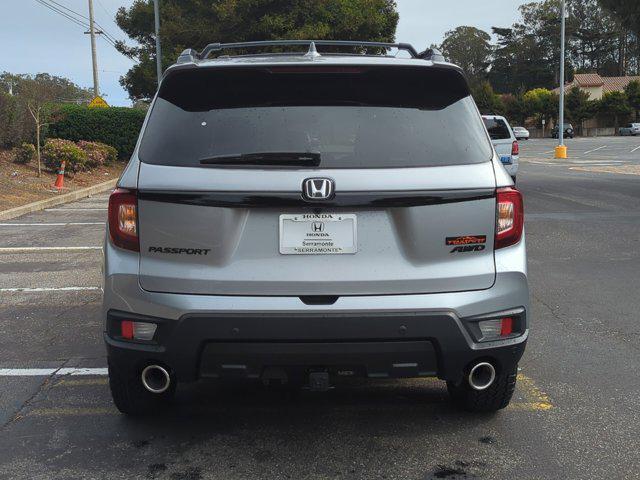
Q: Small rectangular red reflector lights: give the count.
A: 2